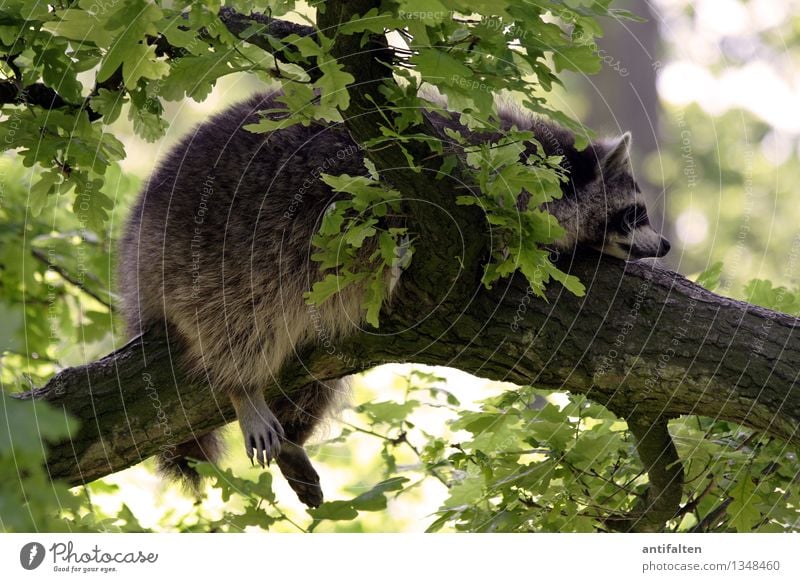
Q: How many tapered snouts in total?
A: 1